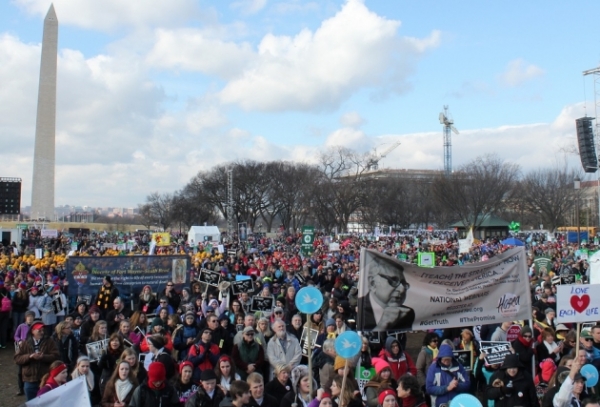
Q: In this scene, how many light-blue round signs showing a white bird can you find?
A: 4